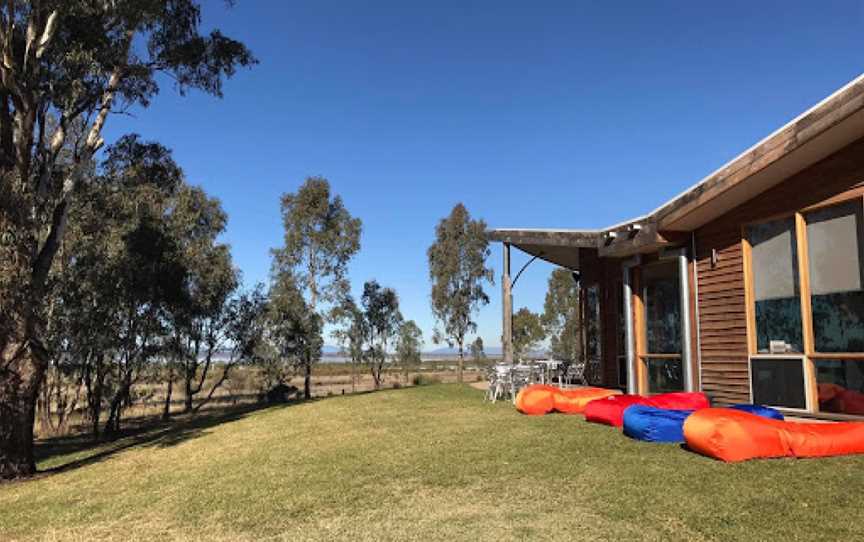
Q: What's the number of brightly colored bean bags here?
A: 4